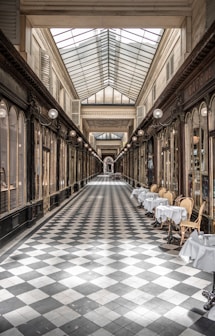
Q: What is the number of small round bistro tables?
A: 5